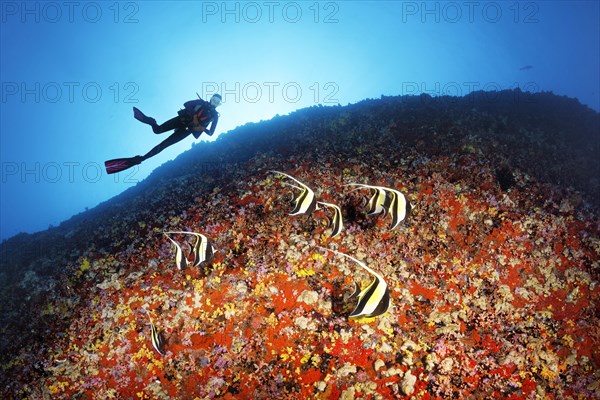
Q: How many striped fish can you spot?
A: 8